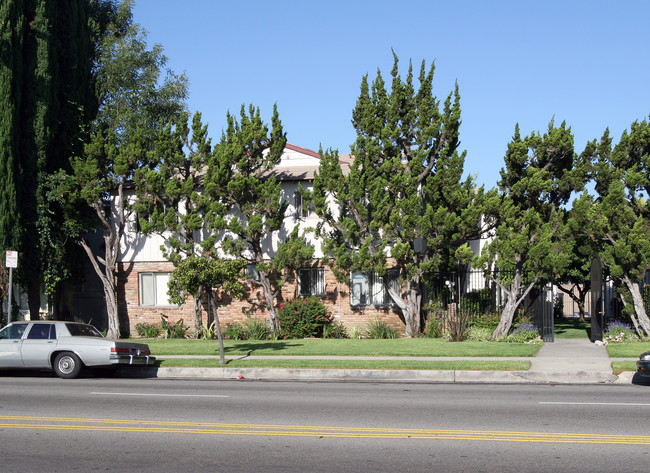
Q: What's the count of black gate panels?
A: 2